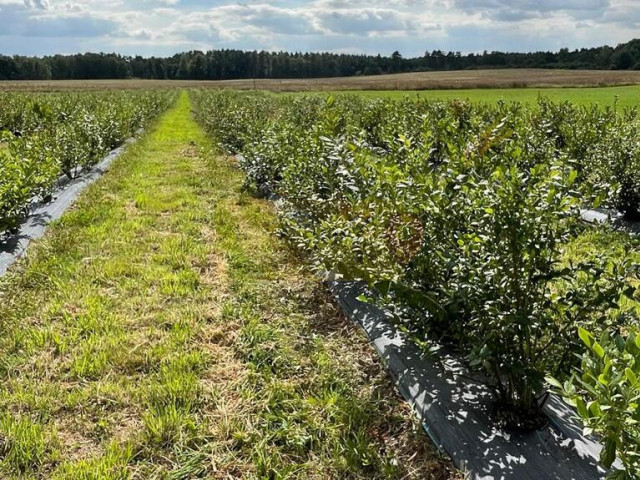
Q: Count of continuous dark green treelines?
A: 1